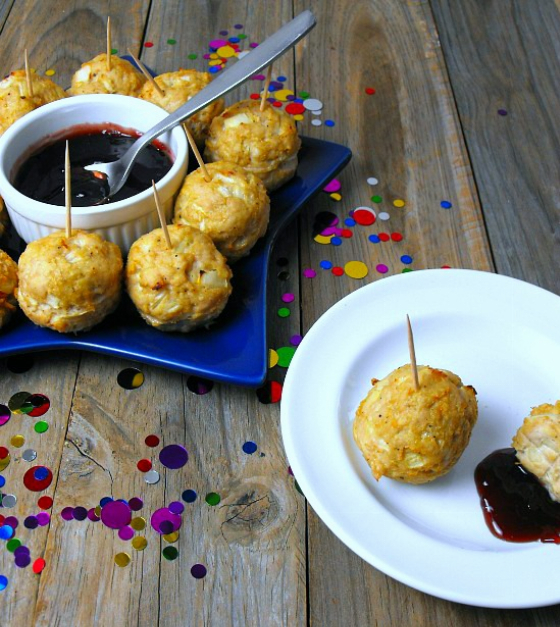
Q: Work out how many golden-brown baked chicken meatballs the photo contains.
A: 11